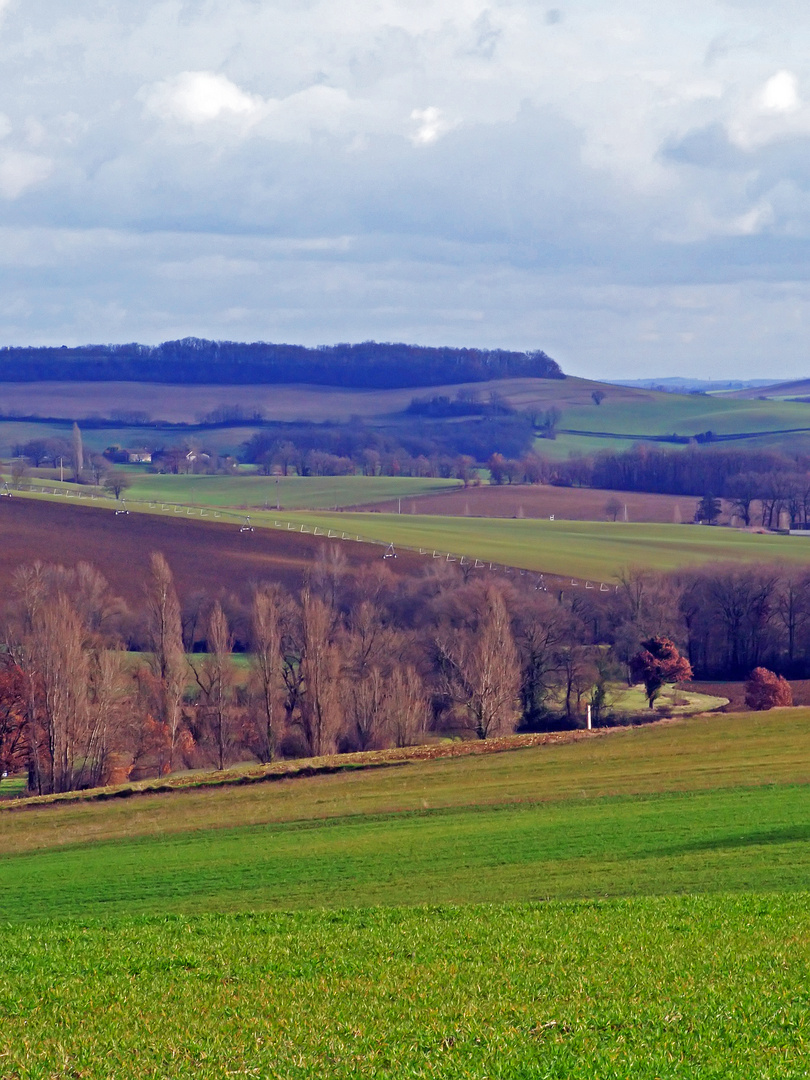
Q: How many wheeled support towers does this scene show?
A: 5